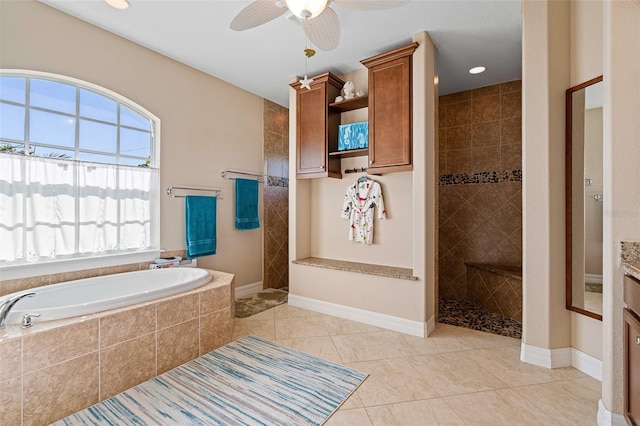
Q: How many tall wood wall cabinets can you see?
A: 2